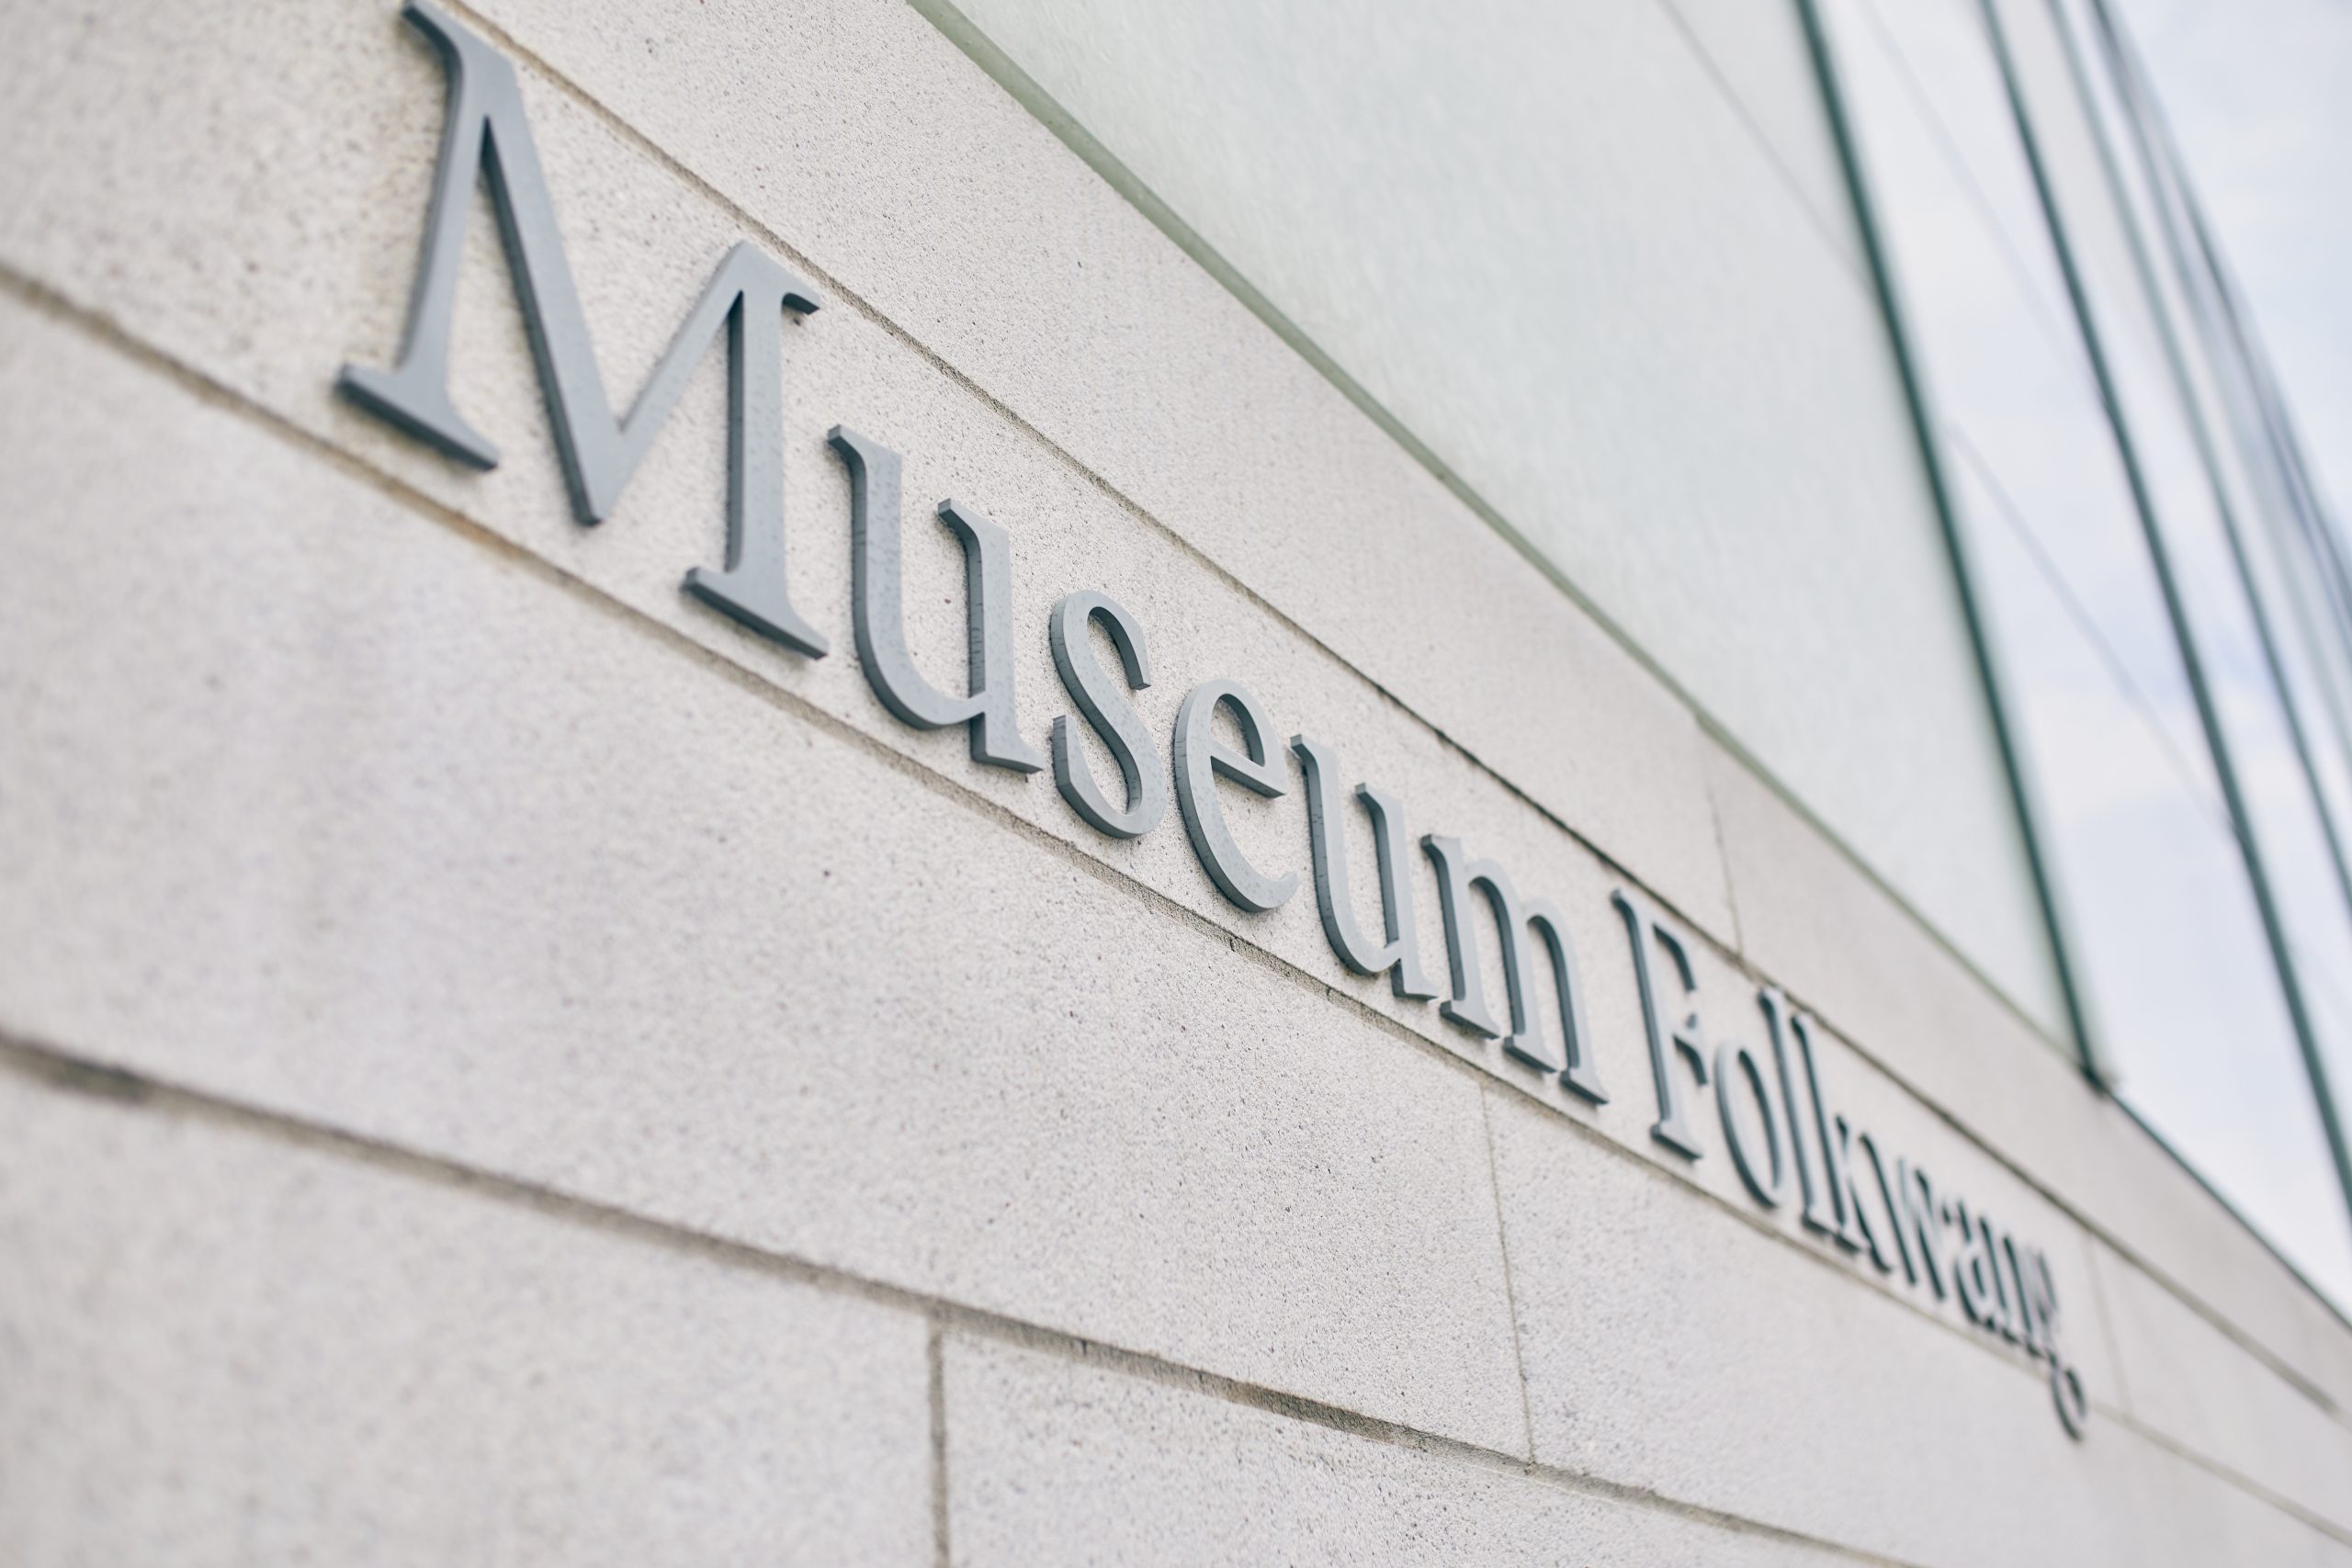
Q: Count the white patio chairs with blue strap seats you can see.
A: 0